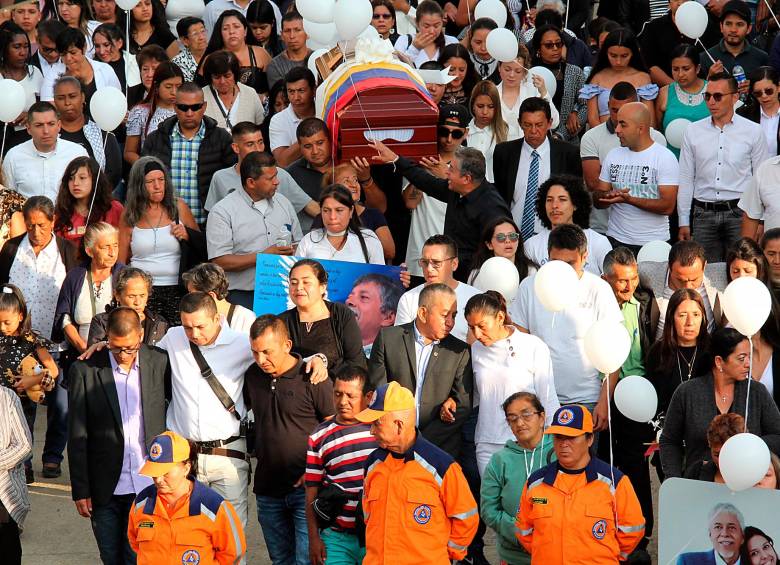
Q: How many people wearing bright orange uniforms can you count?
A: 3